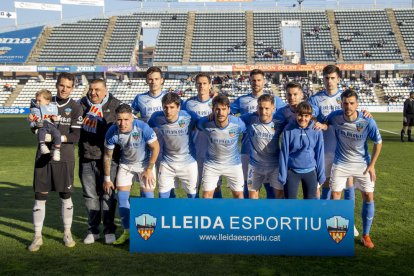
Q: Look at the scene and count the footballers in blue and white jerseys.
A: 10